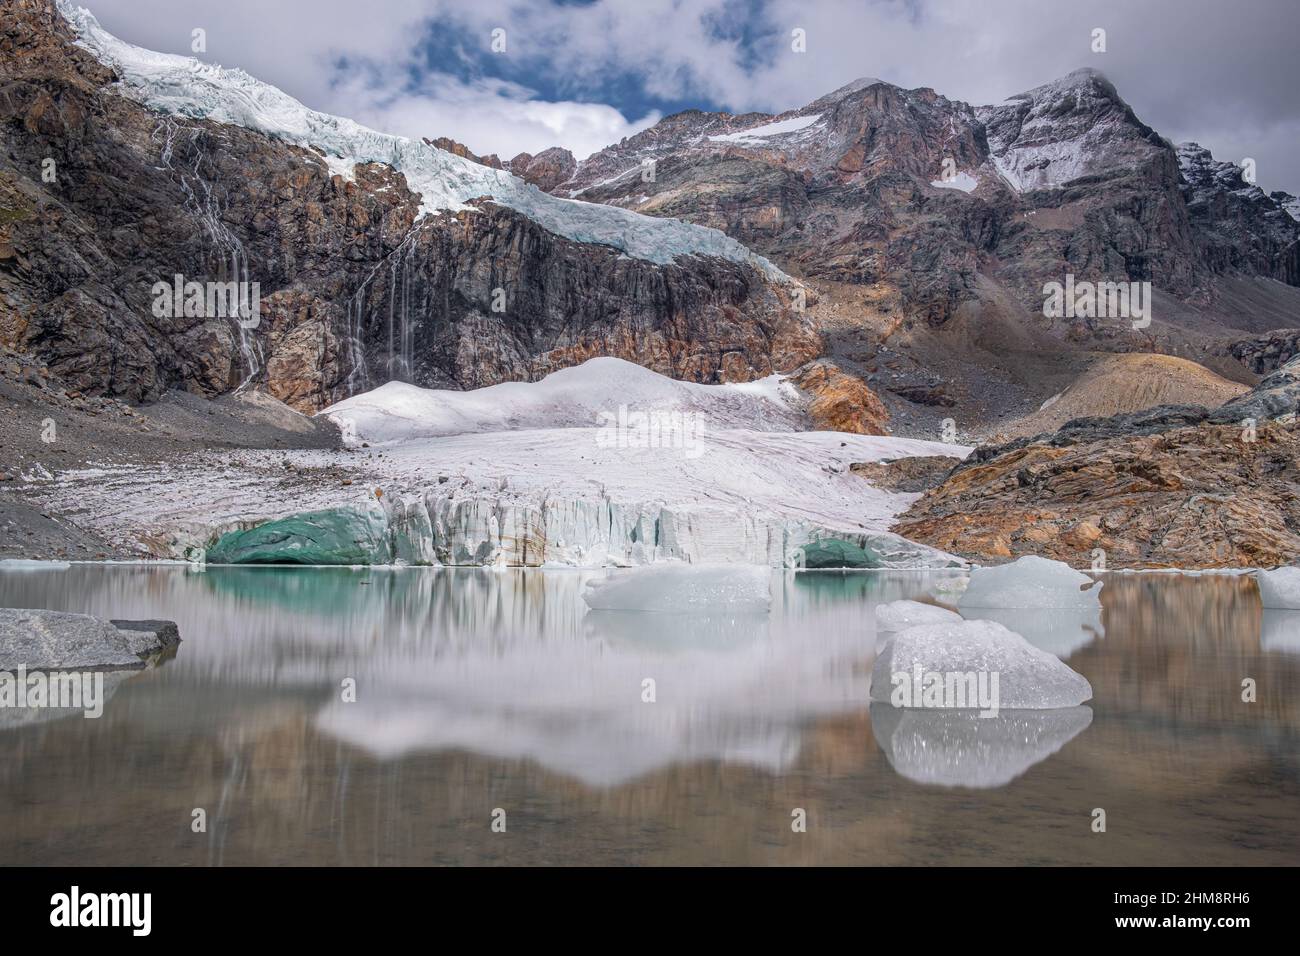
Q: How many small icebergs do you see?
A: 5